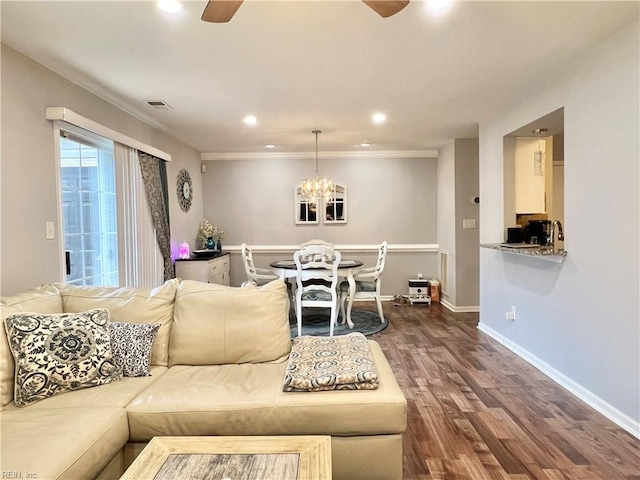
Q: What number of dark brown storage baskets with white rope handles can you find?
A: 0